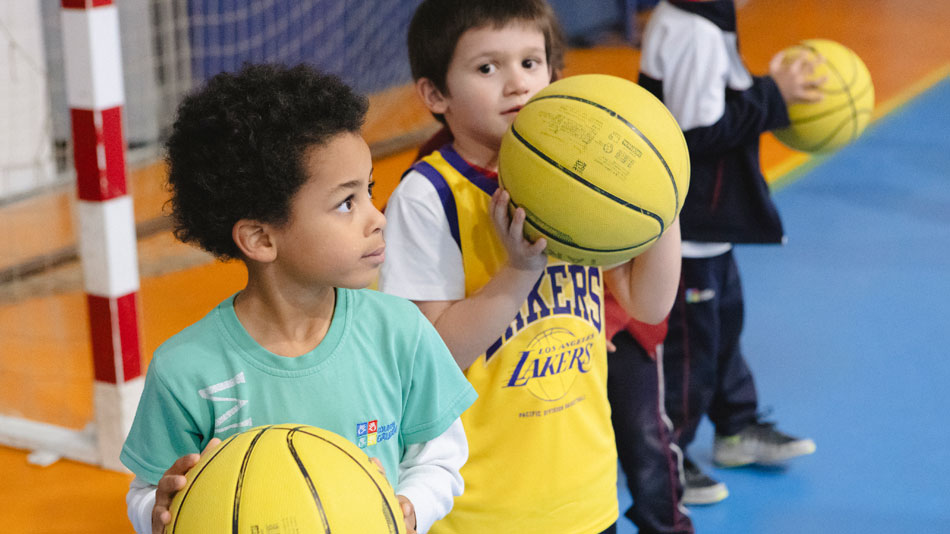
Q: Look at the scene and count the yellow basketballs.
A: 3